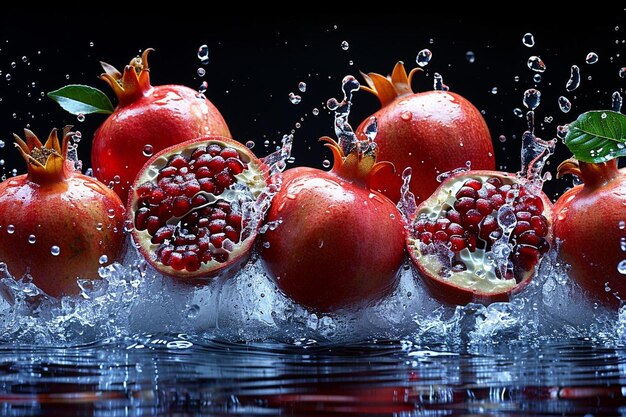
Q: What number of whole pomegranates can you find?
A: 5